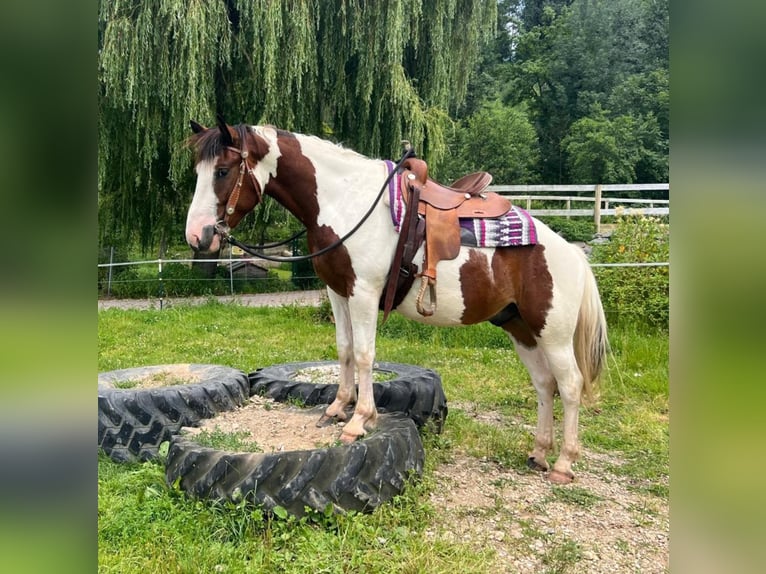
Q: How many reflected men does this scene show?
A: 0